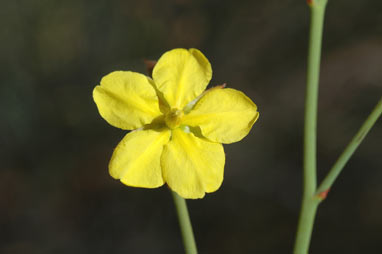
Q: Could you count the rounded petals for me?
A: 5